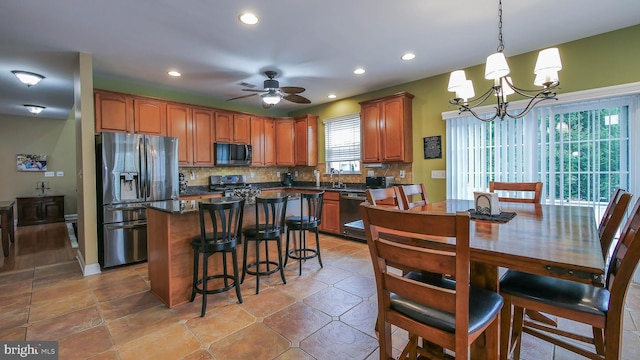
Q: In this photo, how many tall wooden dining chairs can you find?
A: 6